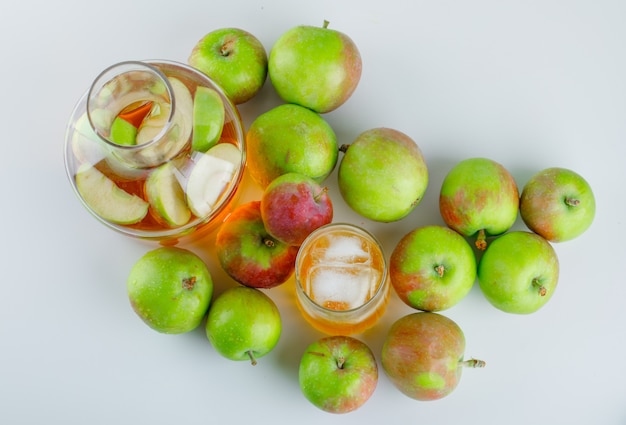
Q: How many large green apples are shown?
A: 12